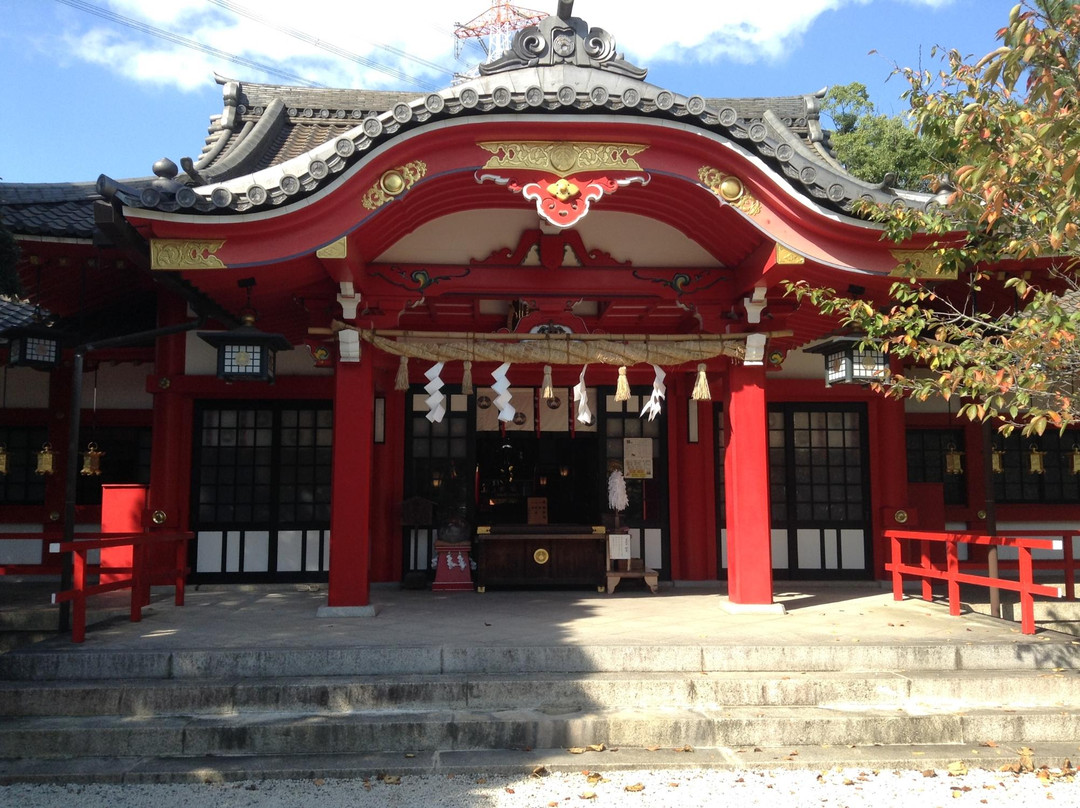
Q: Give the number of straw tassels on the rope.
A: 5